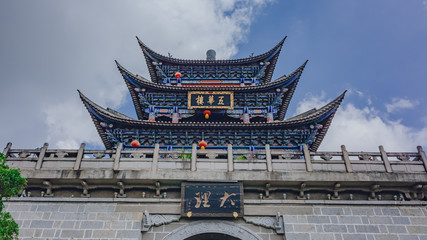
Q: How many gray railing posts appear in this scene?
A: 12